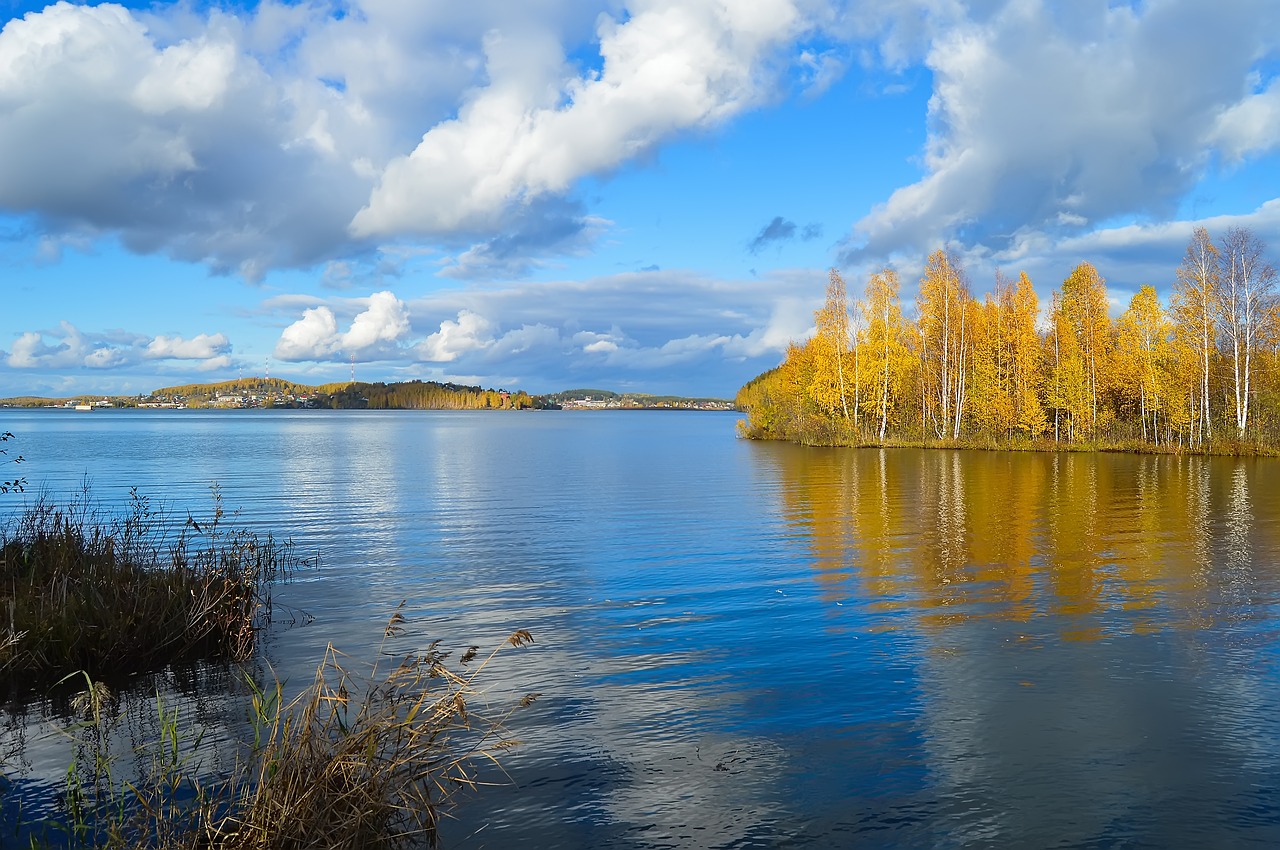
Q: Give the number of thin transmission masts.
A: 3